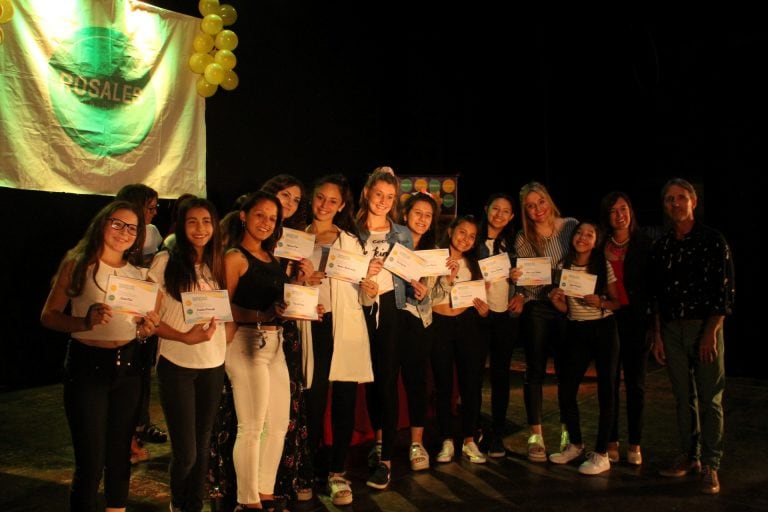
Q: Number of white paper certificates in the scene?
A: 11